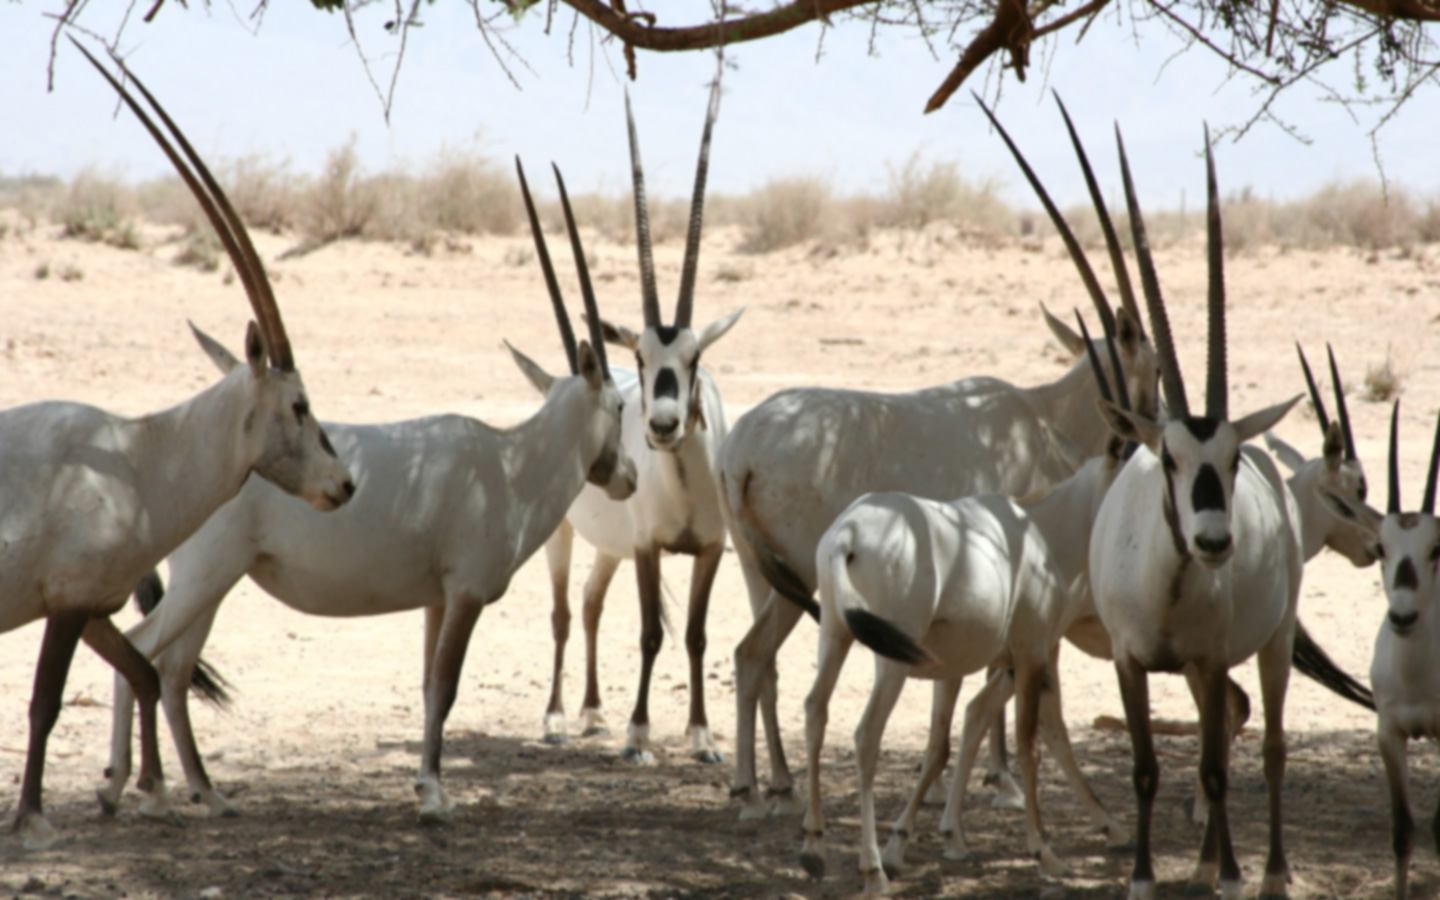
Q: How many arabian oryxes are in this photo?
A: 8